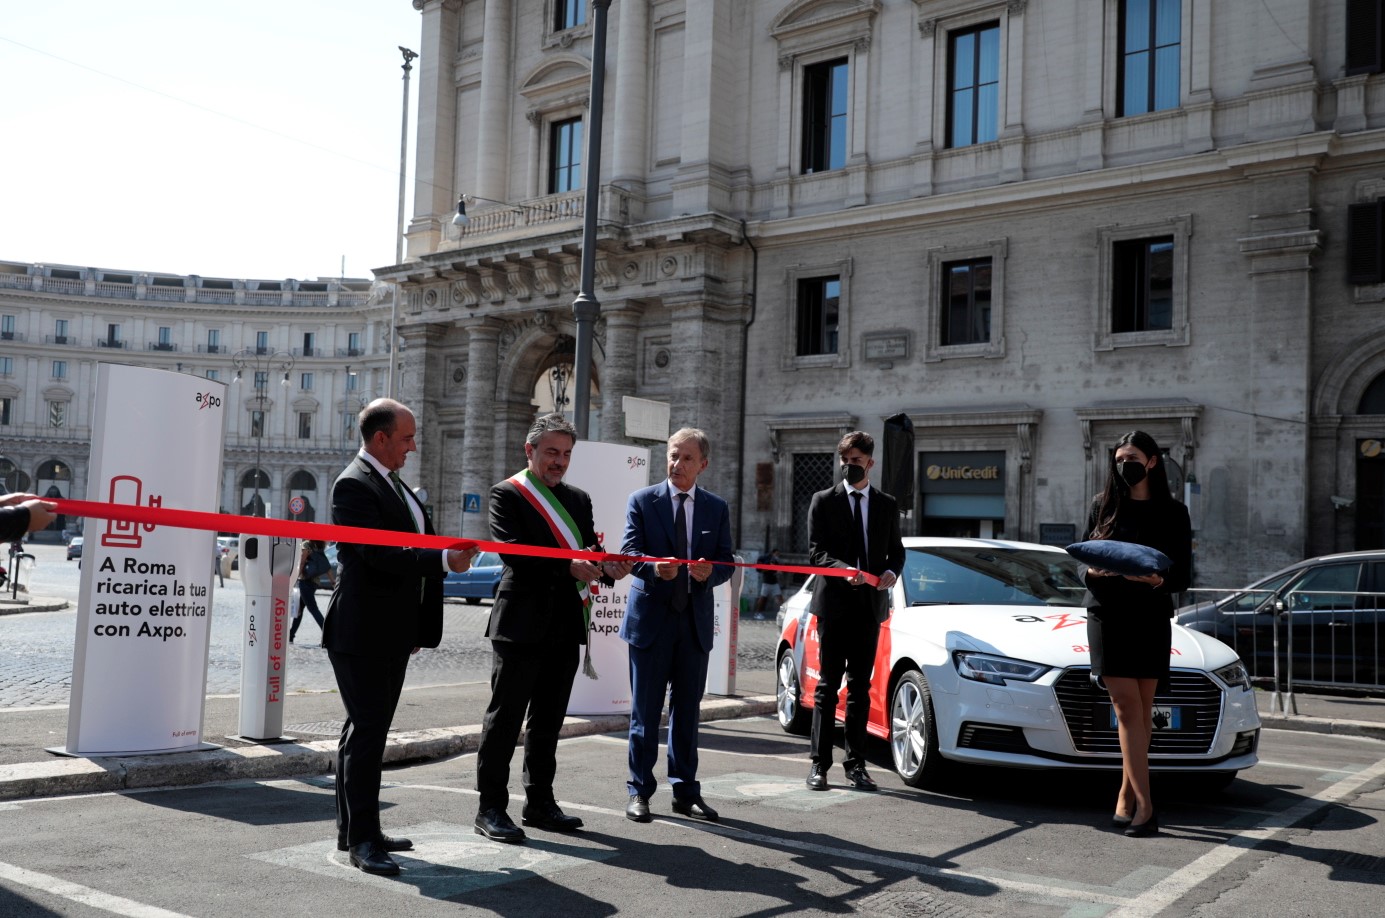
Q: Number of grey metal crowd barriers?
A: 2